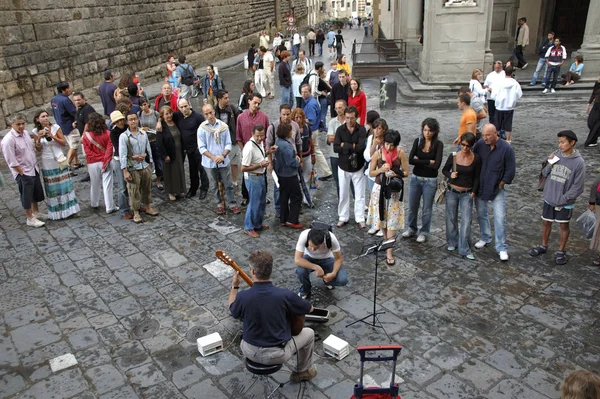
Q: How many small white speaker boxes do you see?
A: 2